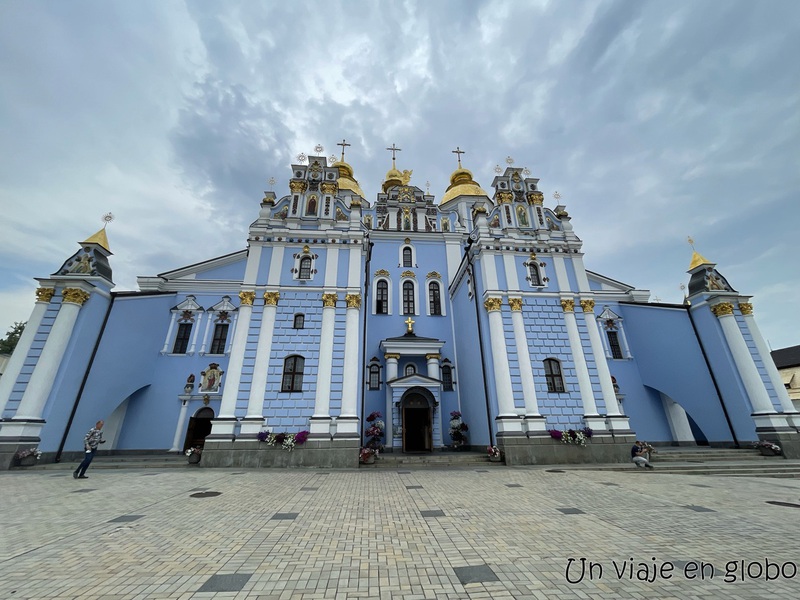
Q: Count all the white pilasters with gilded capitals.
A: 12